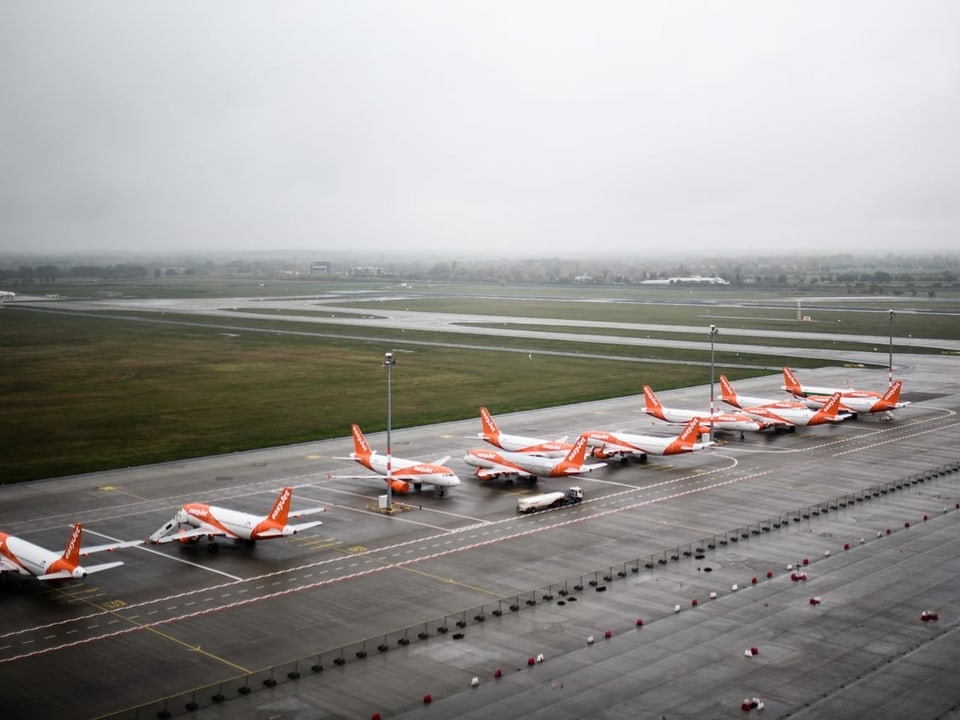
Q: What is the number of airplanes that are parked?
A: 11